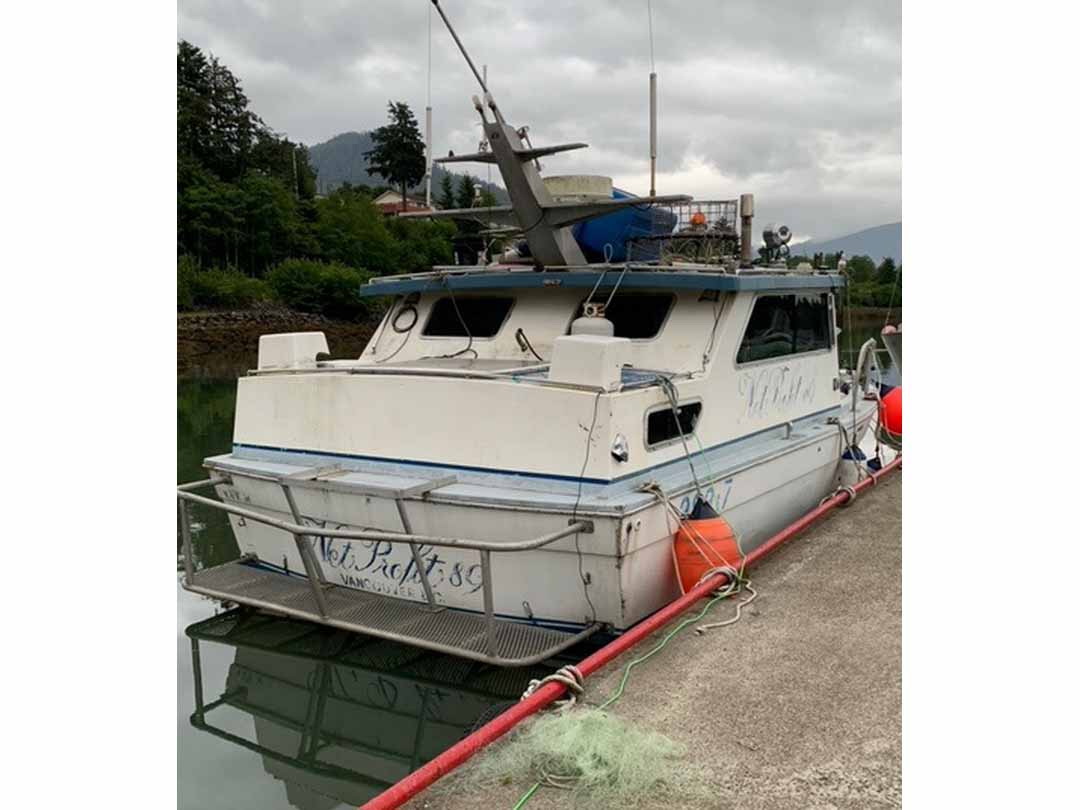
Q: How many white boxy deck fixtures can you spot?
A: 2